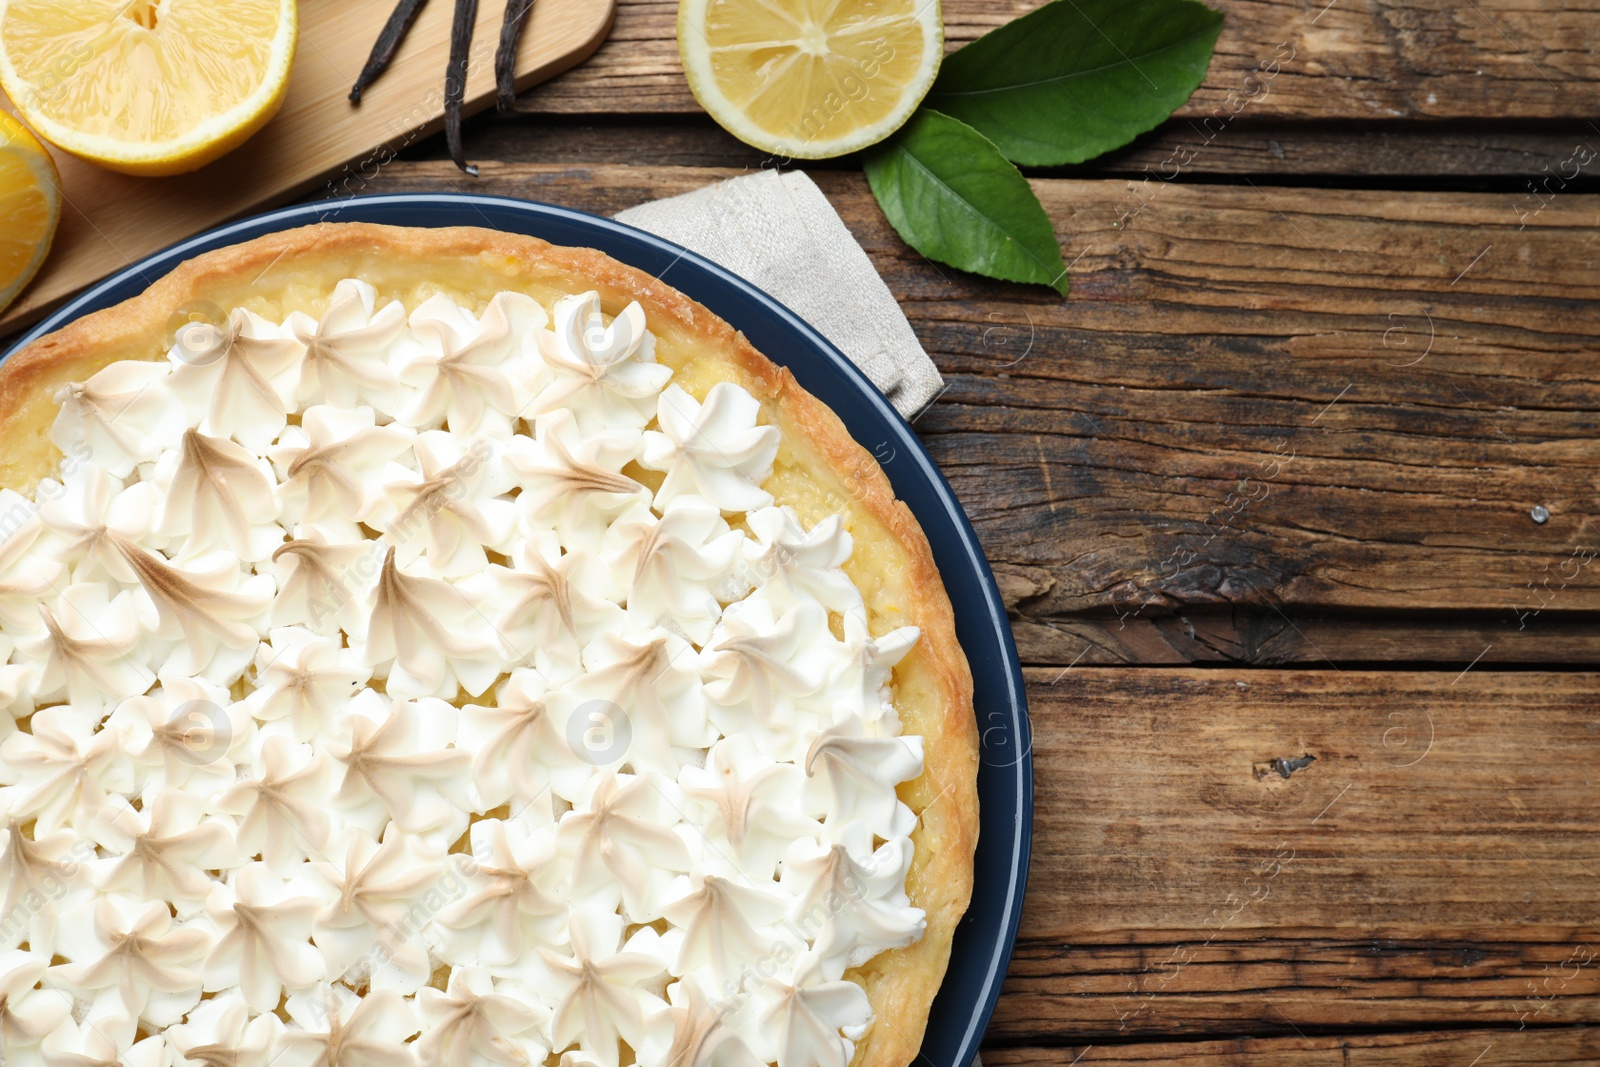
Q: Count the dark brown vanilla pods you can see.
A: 3